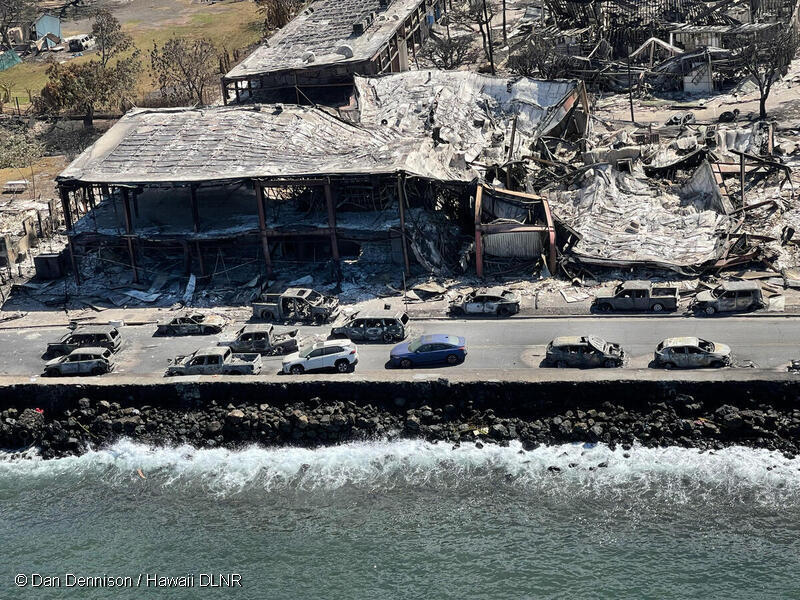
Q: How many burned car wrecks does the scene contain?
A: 12